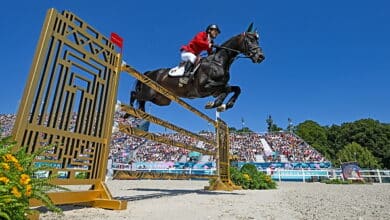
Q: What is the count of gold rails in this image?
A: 4